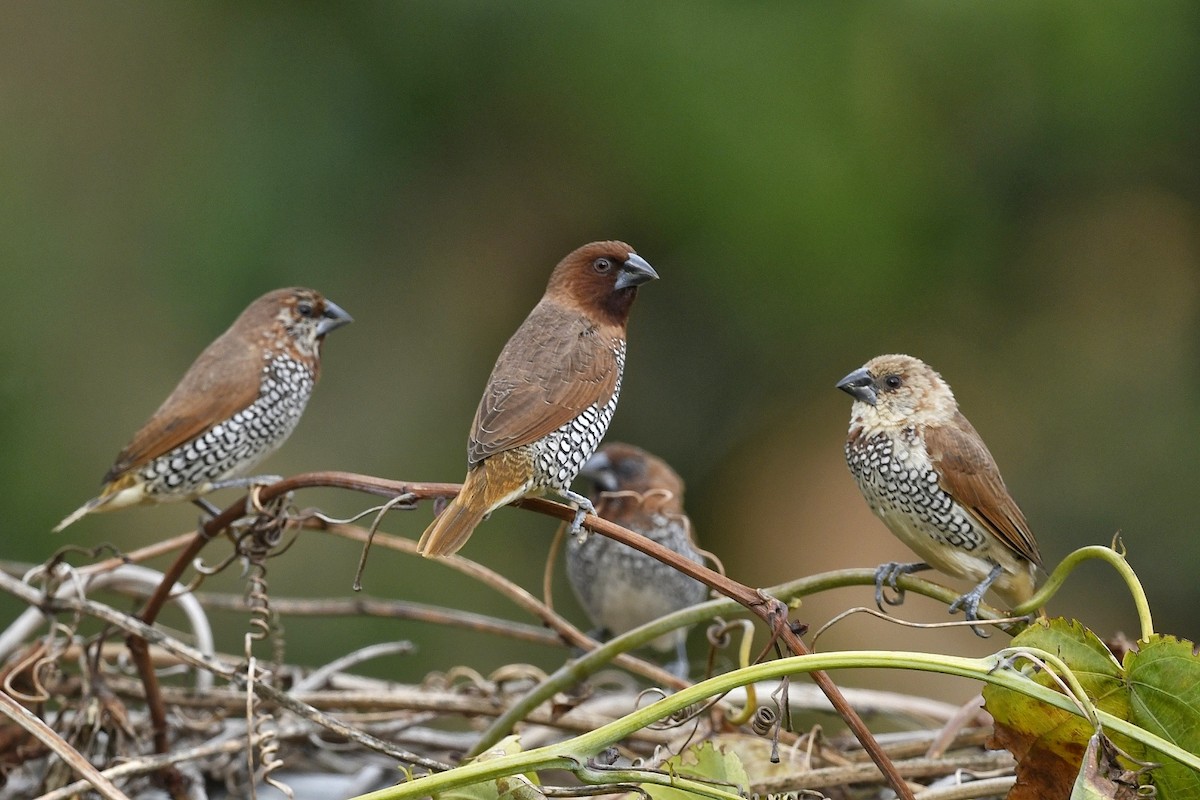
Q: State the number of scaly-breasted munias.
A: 4